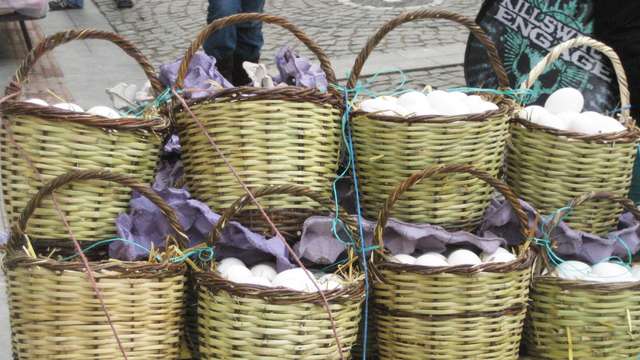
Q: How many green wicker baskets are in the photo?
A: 8